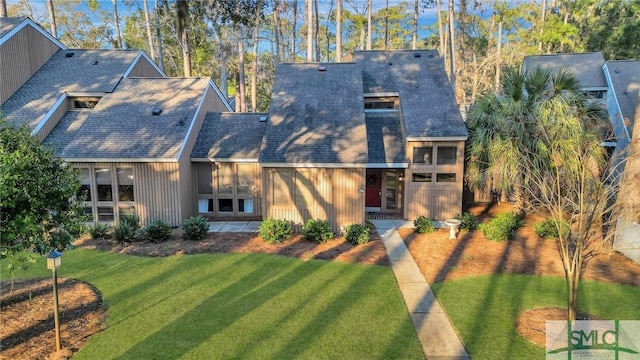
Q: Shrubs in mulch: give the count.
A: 11